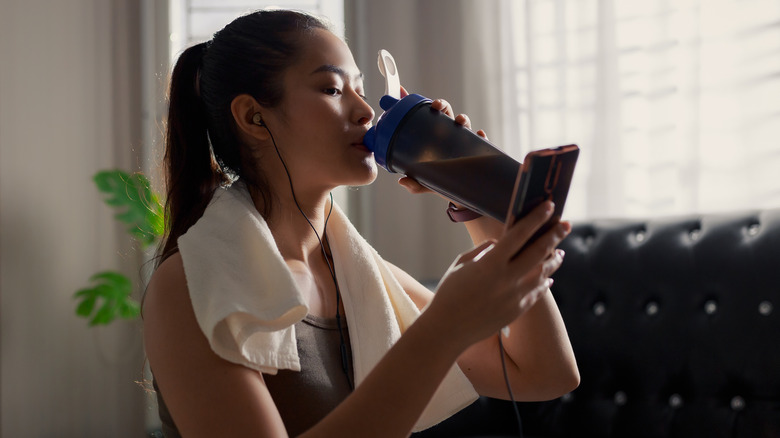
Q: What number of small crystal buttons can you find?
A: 12